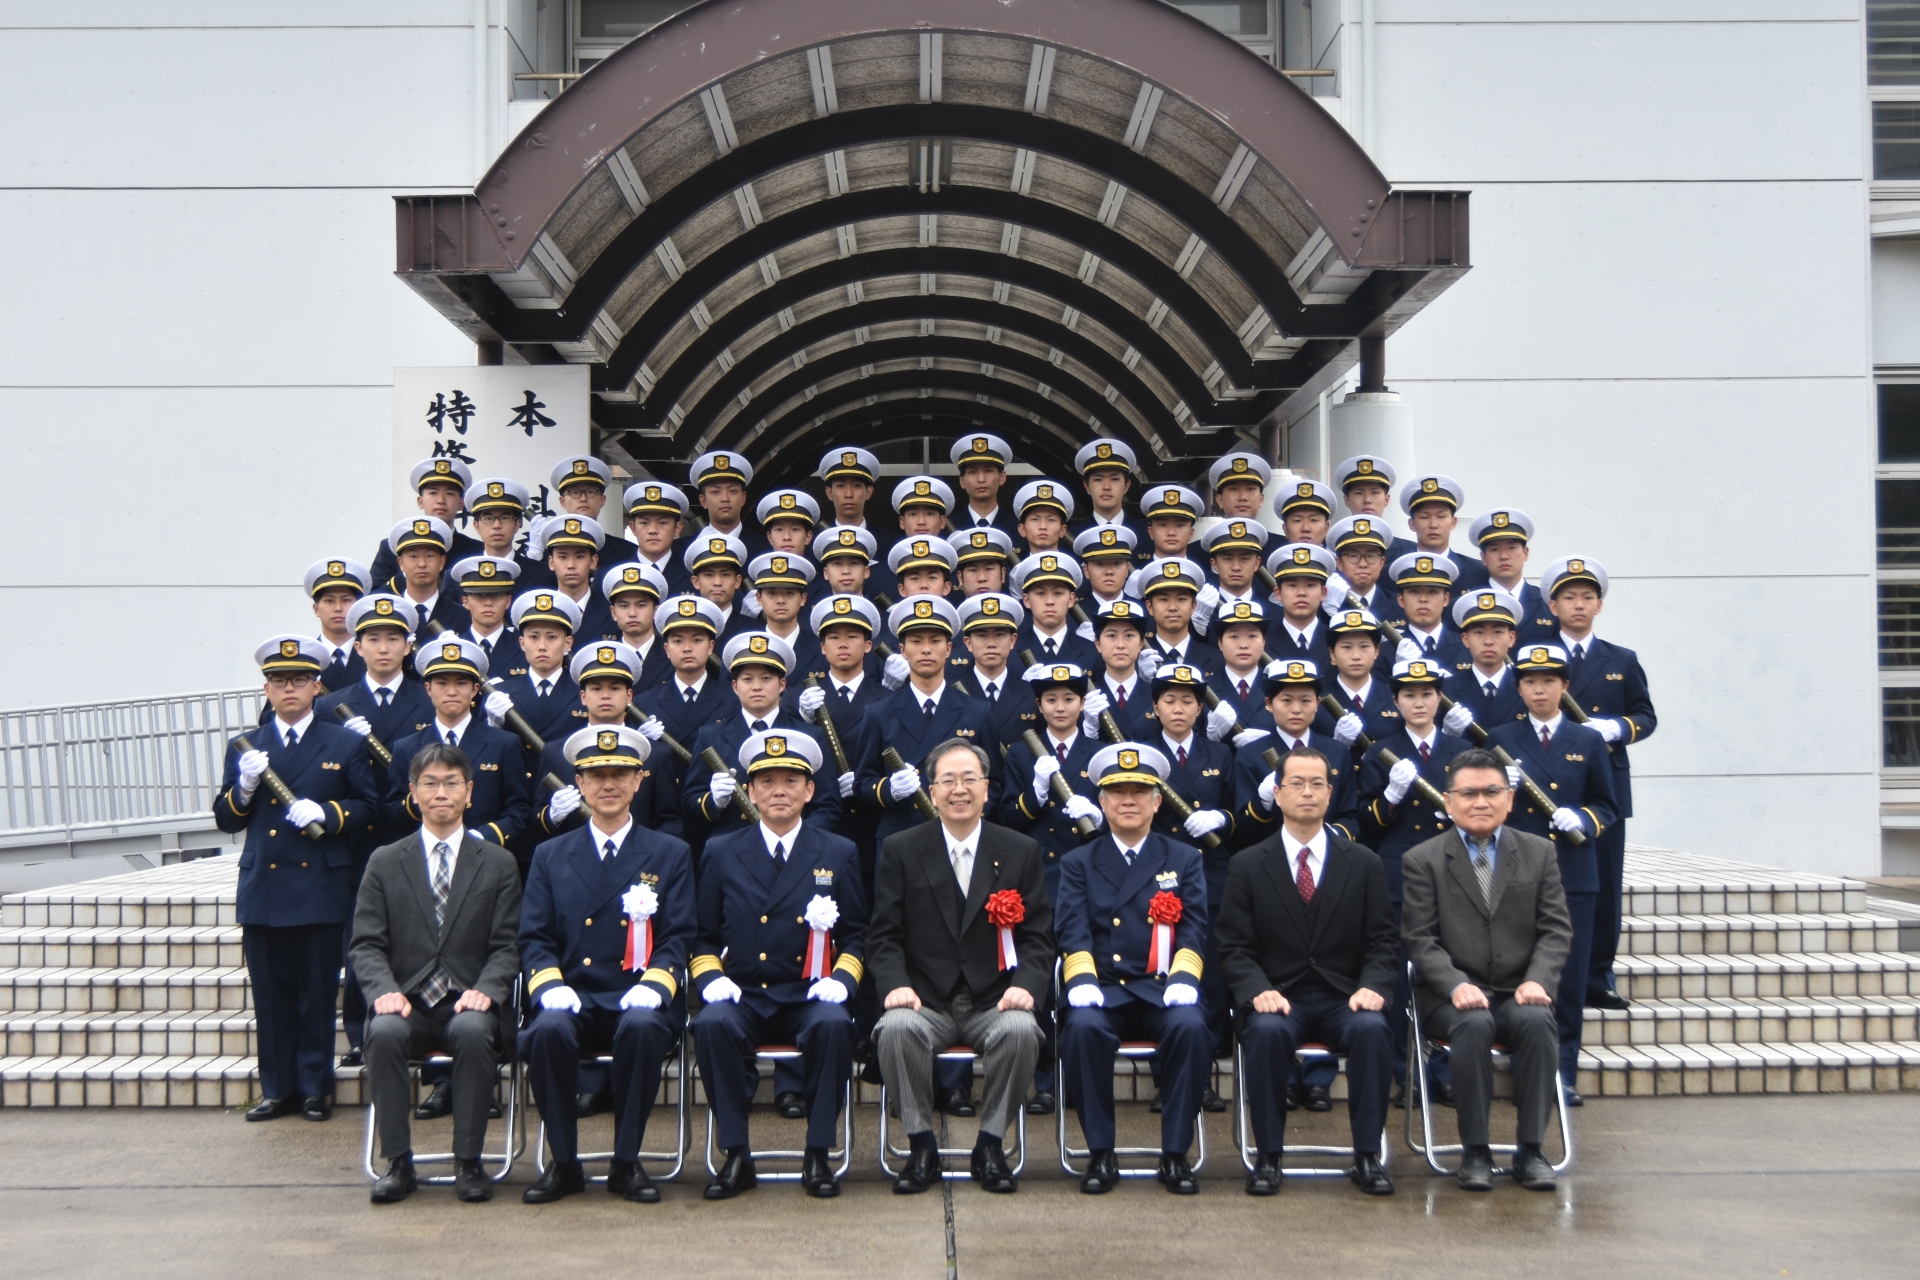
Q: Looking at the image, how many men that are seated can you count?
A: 7